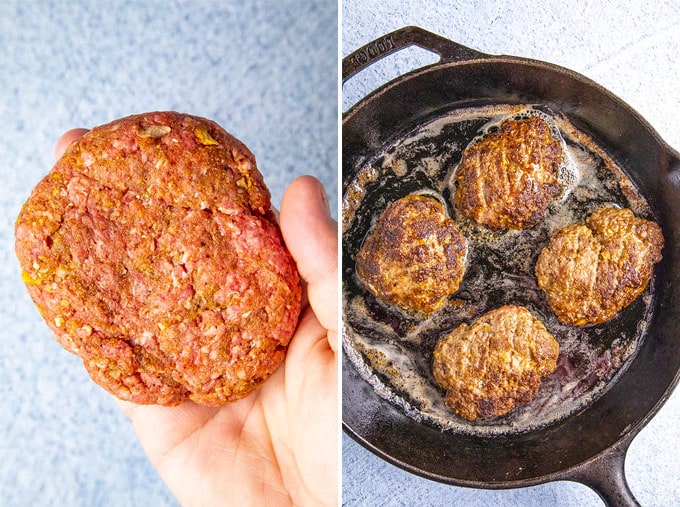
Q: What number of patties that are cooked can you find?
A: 4